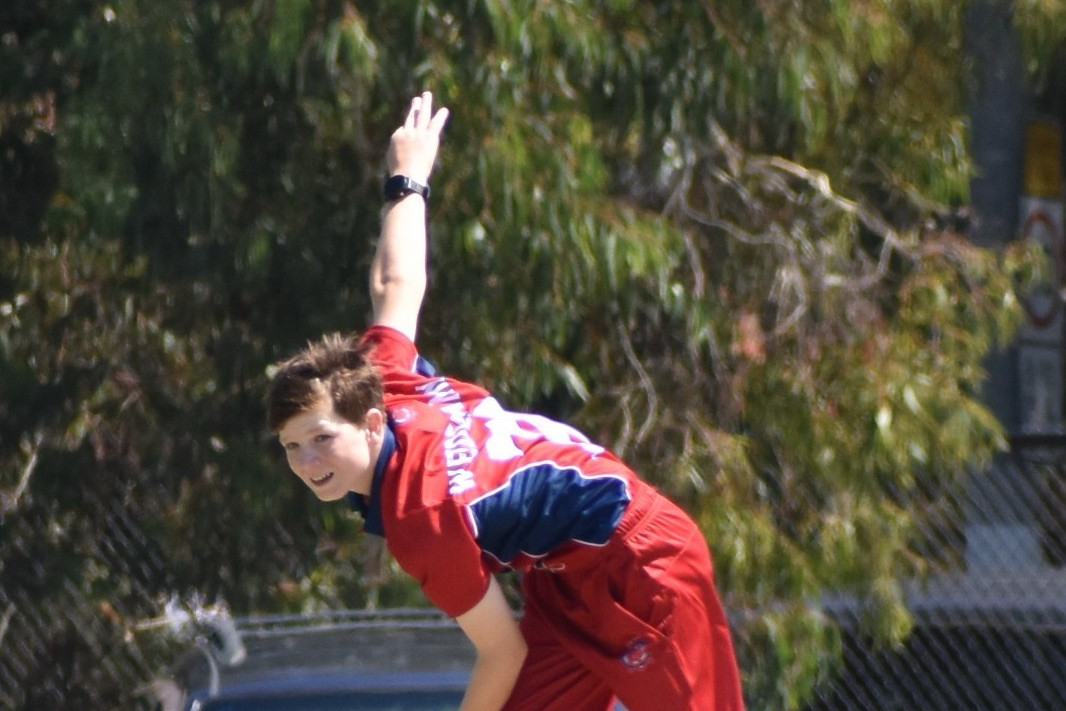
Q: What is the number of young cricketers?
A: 1